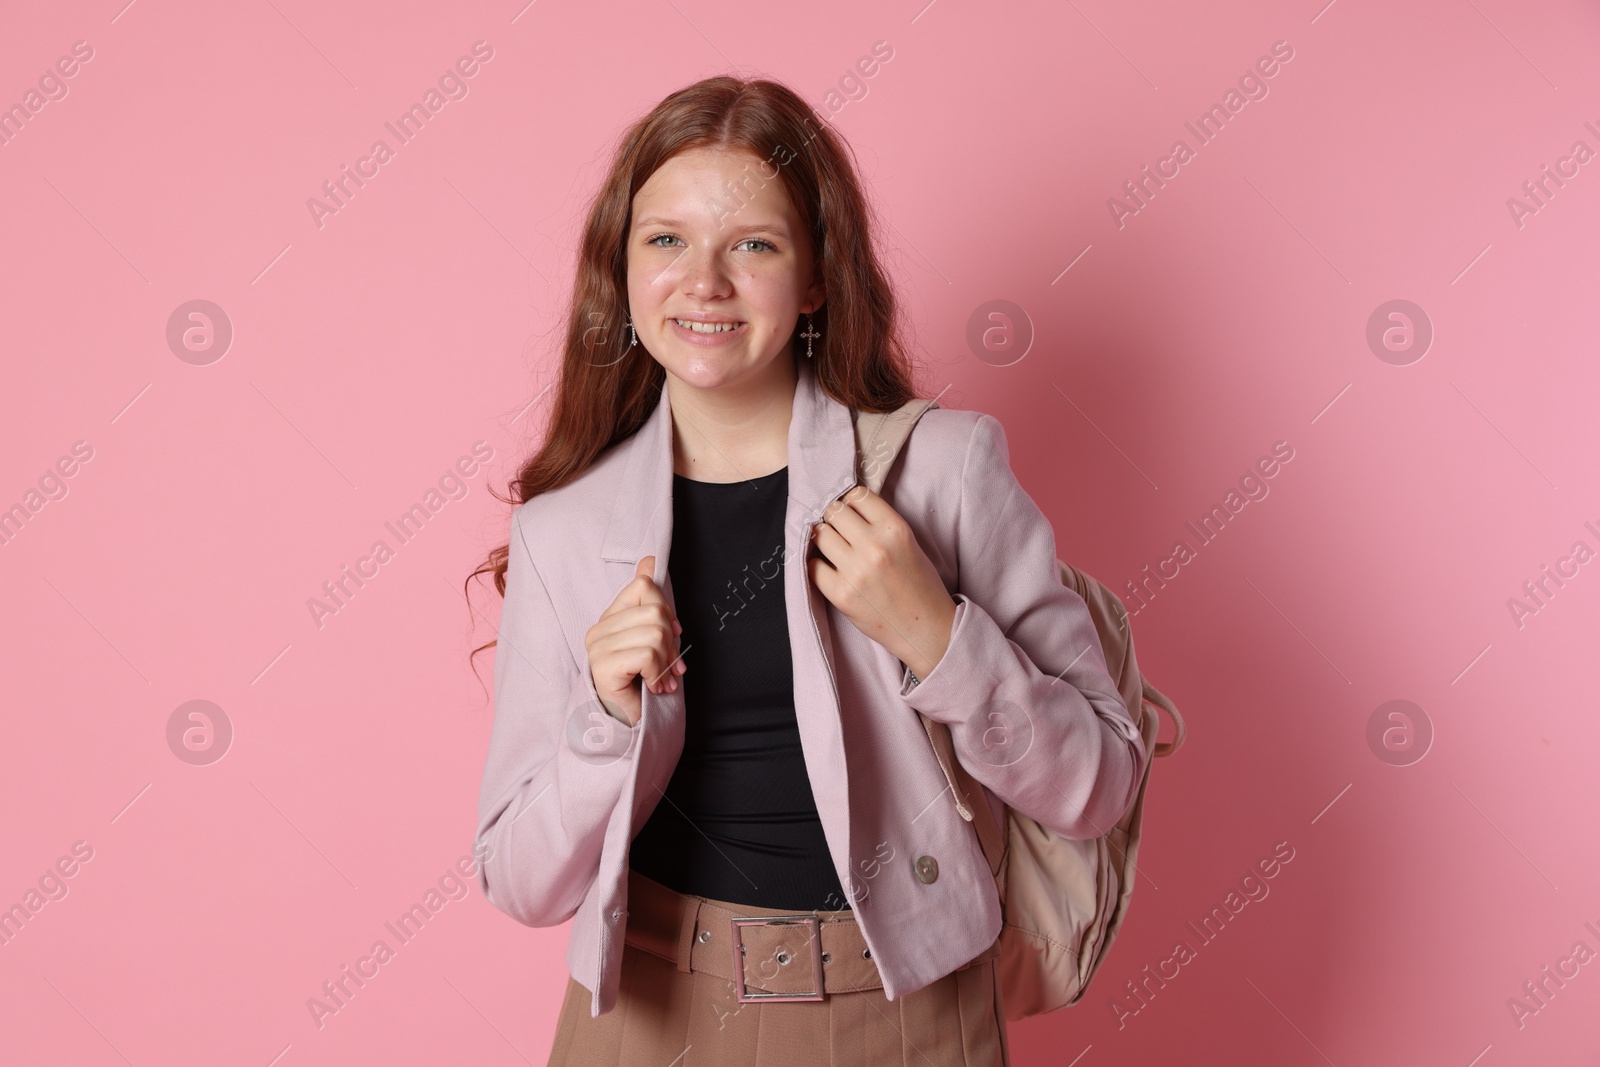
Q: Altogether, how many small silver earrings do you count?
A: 2